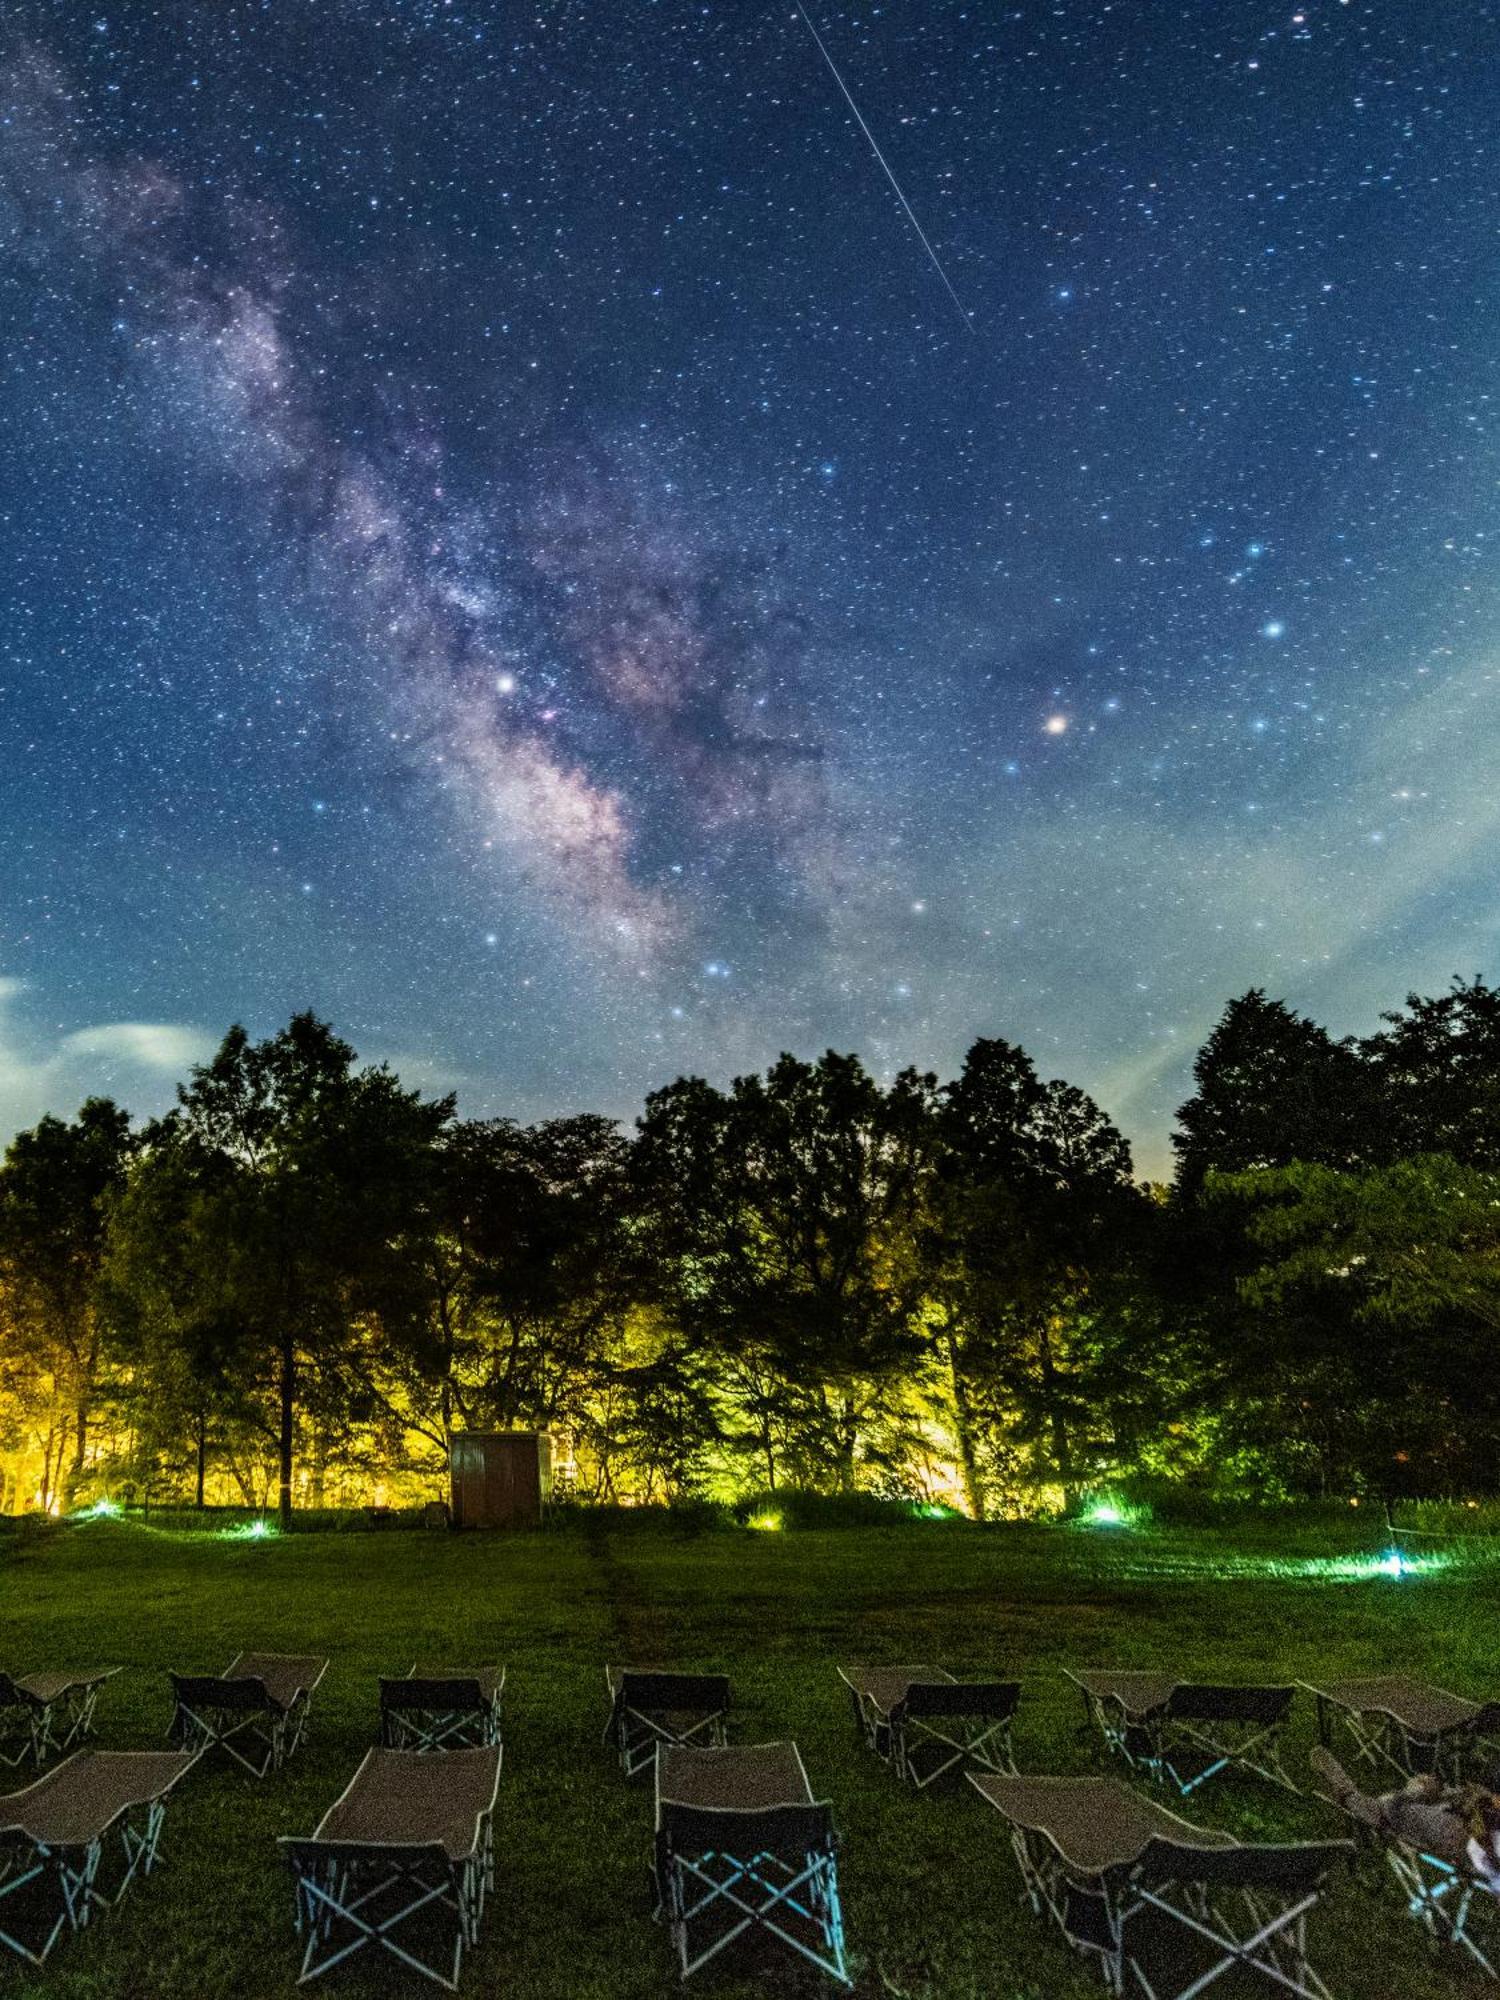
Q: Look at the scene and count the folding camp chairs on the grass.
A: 12